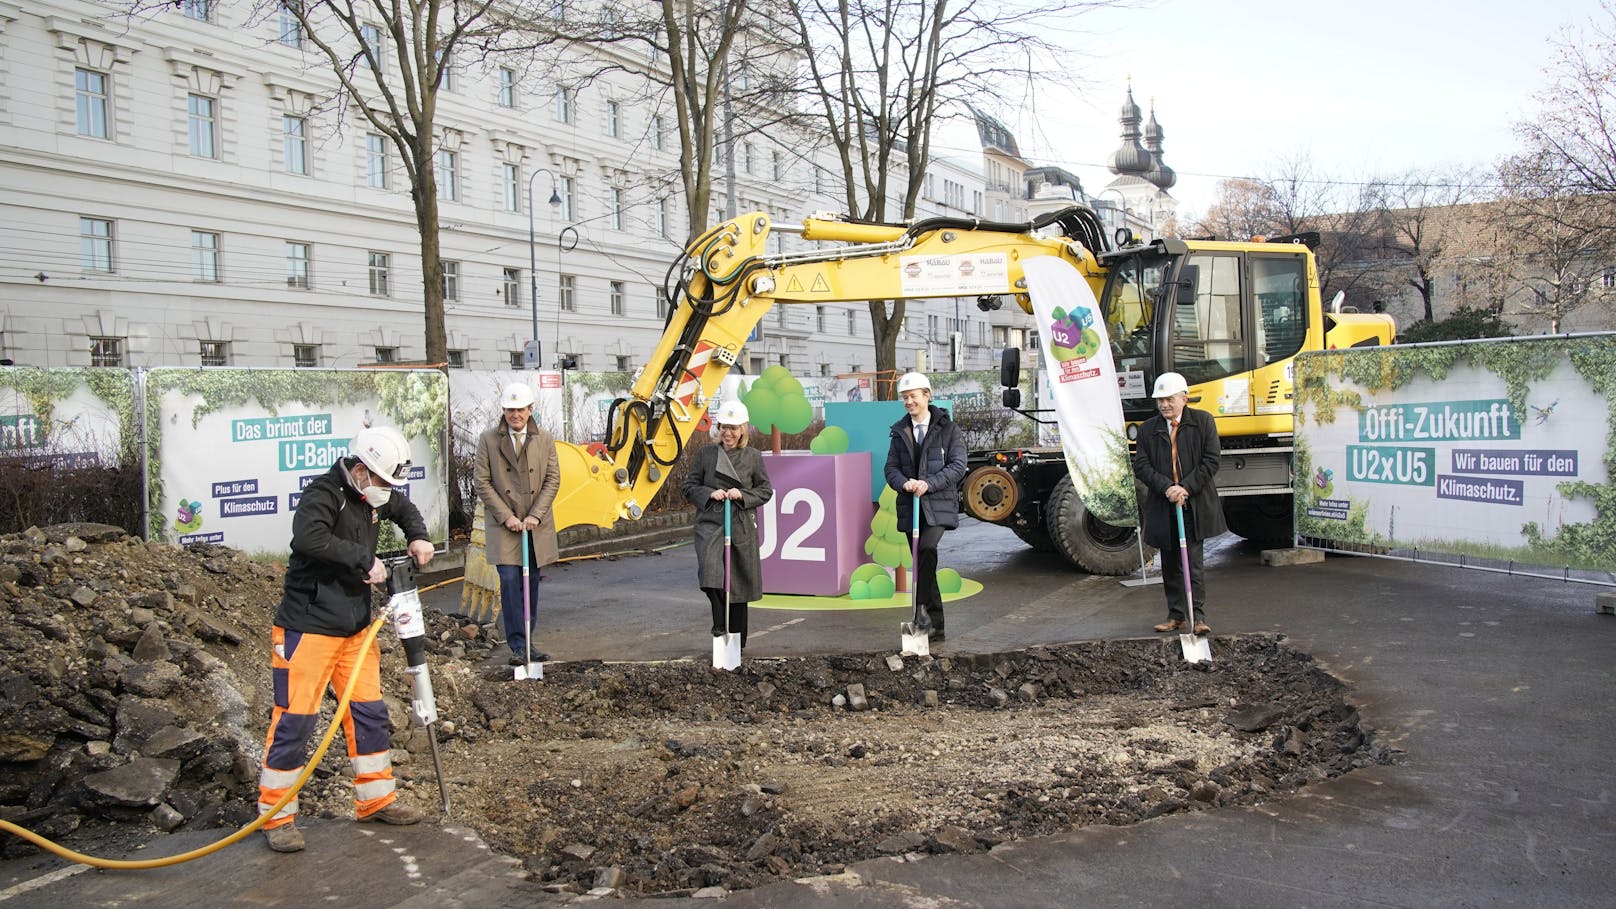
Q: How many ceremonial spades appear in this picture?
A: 4